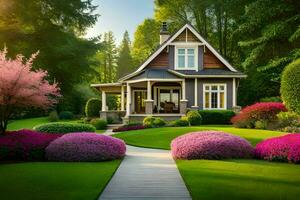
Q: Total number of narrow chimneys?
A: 1